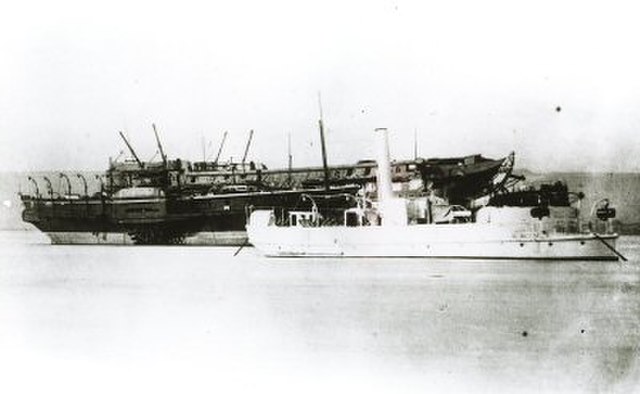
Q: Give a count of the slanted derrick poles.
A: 4